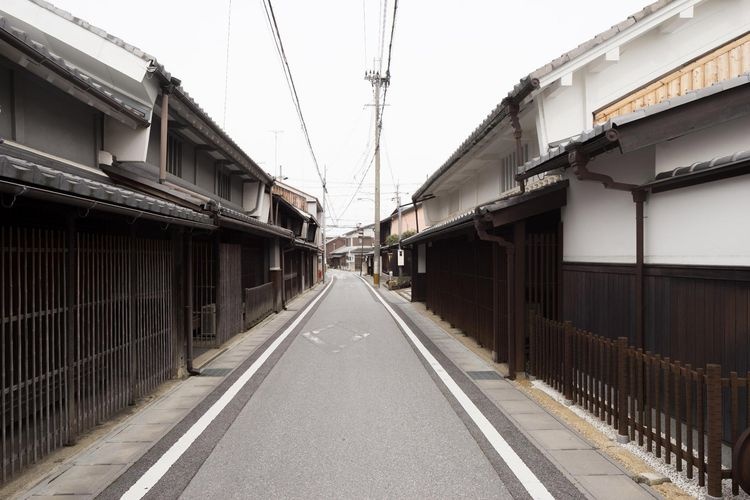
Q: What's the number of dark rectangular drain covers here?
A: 2